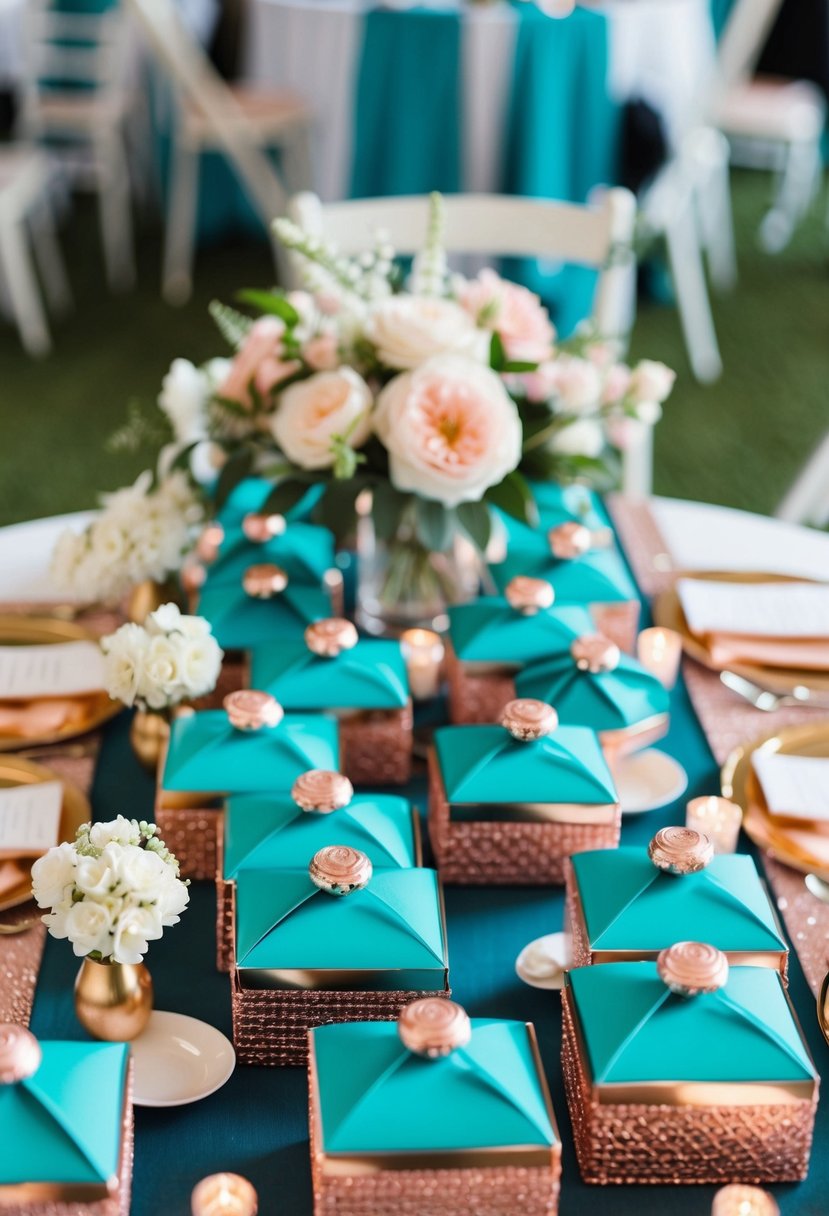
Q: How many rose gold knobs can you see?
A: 14